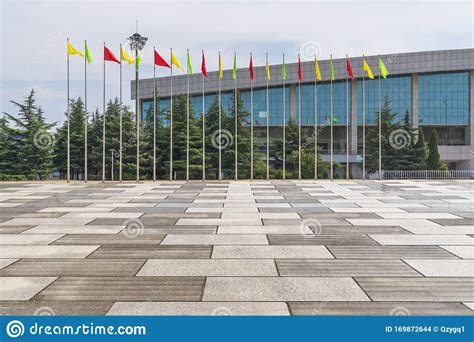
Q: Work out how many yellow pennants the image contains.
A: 7